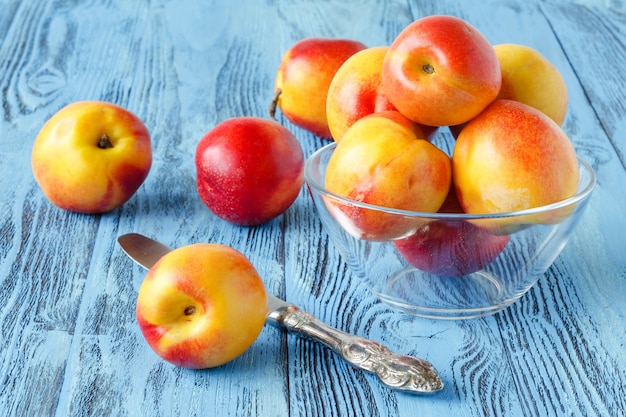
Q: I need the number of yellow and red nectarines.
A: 10